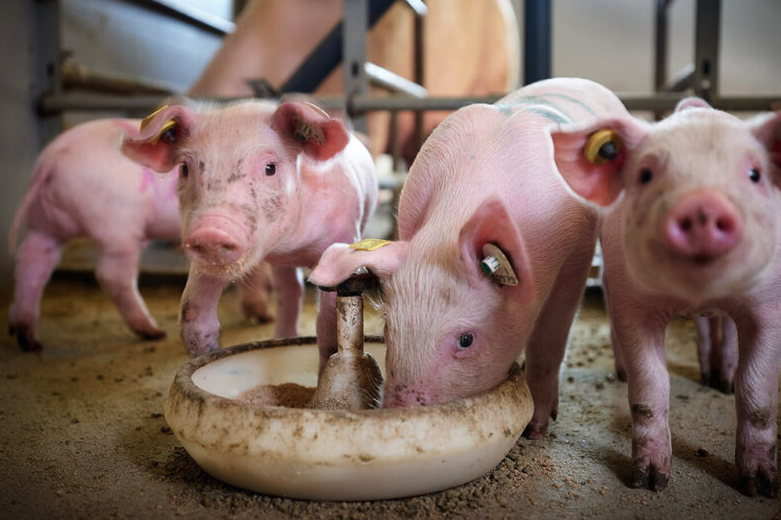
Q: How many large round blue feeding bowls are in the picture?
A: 0